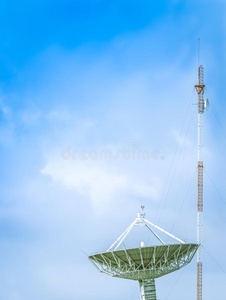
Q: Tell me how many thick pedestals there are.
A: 1